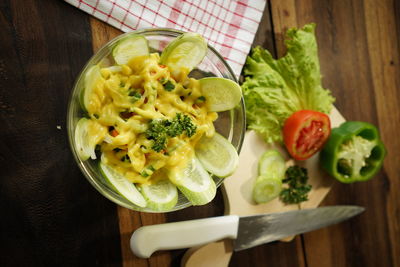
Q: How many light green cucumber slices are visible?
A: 11